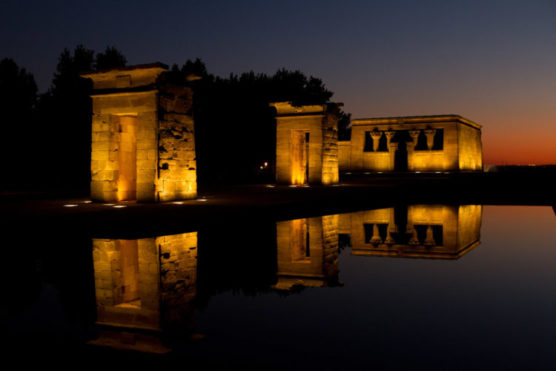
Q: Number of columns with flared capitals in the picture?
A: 4